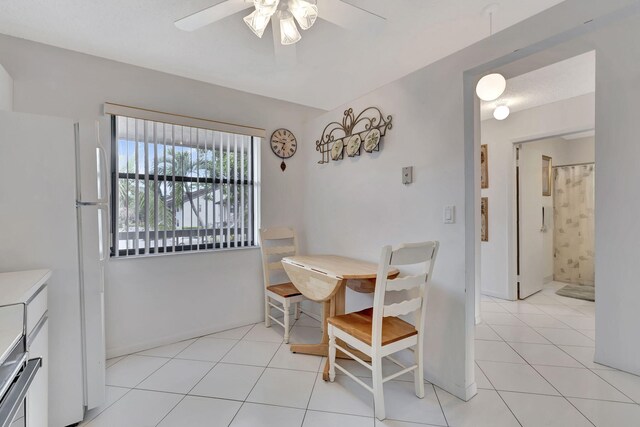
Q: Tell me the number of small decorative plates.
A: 3